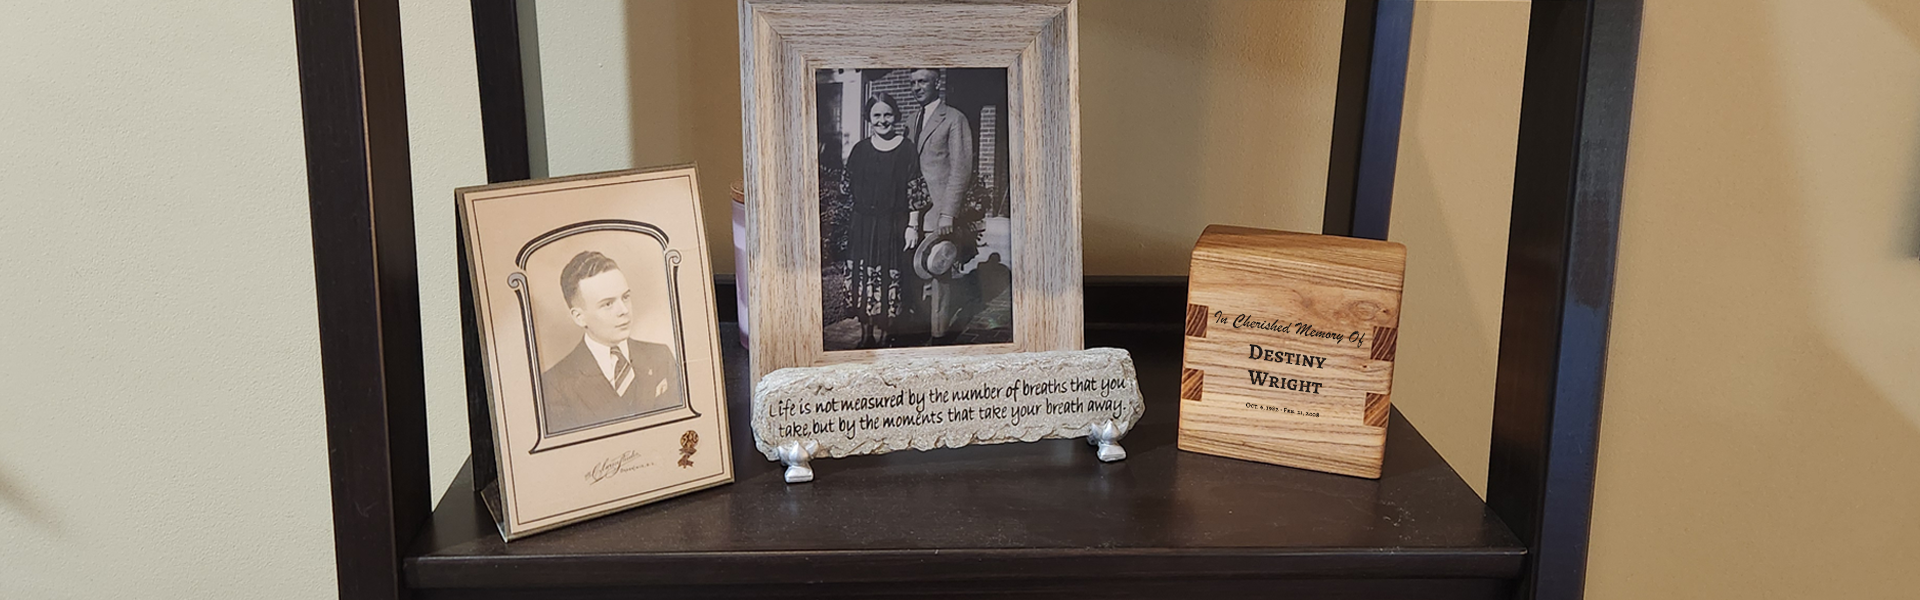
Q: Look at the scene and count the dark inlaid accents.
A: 4